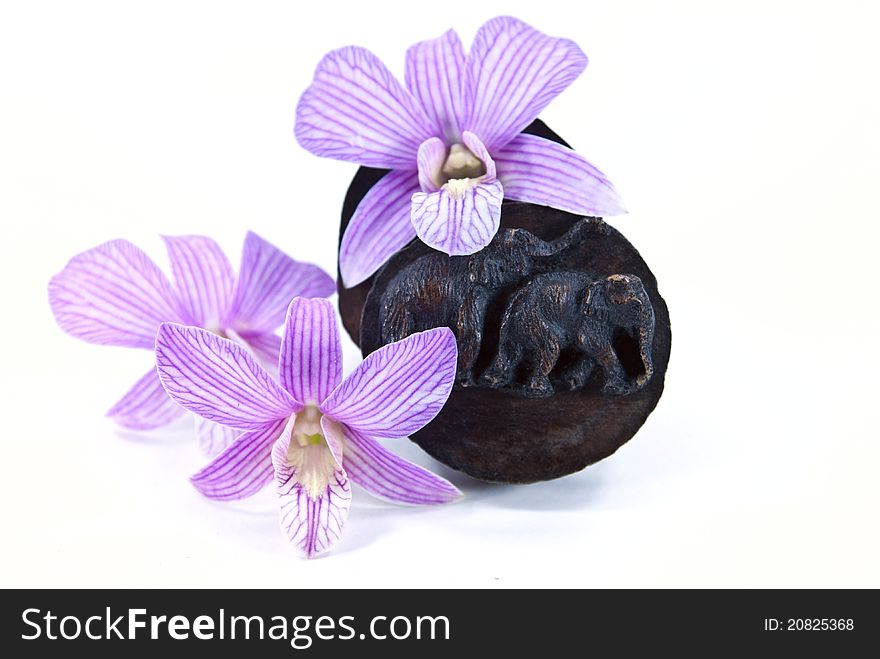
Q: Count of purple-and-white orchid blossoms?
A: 3